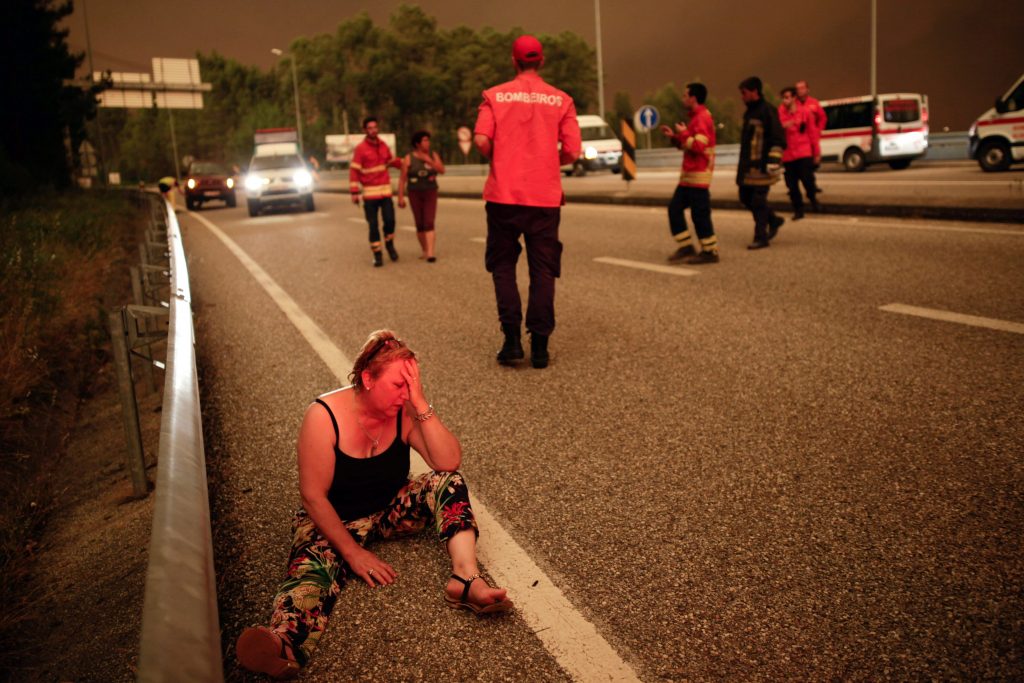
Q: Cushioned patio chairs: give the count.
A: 0